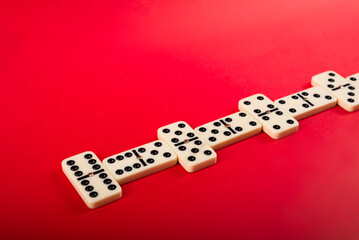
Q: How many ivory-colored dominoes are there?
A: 8